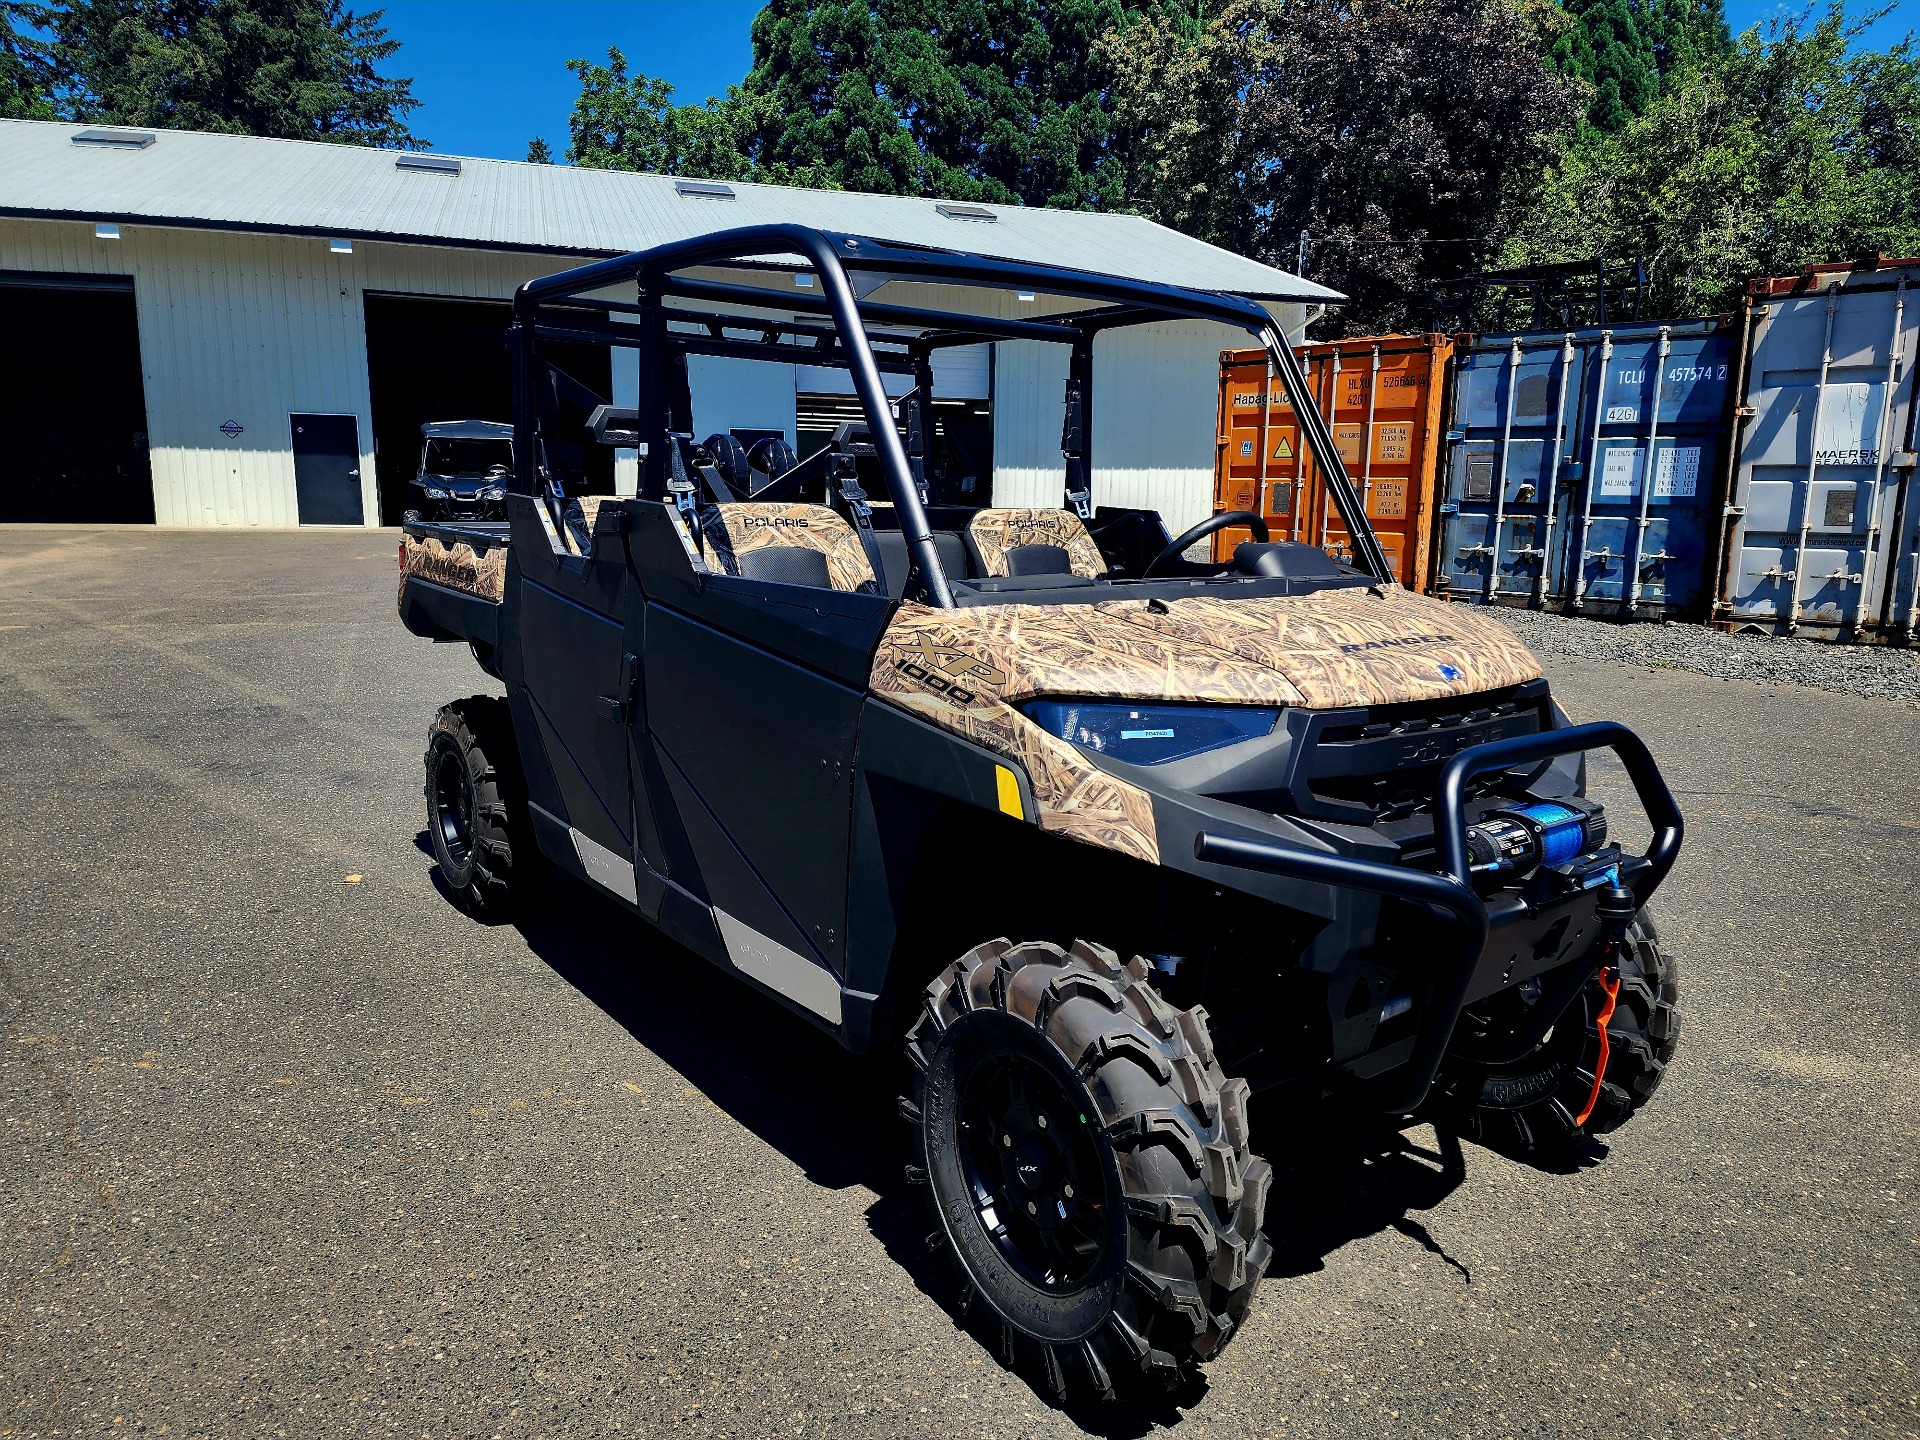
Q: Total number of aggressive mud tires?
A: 3